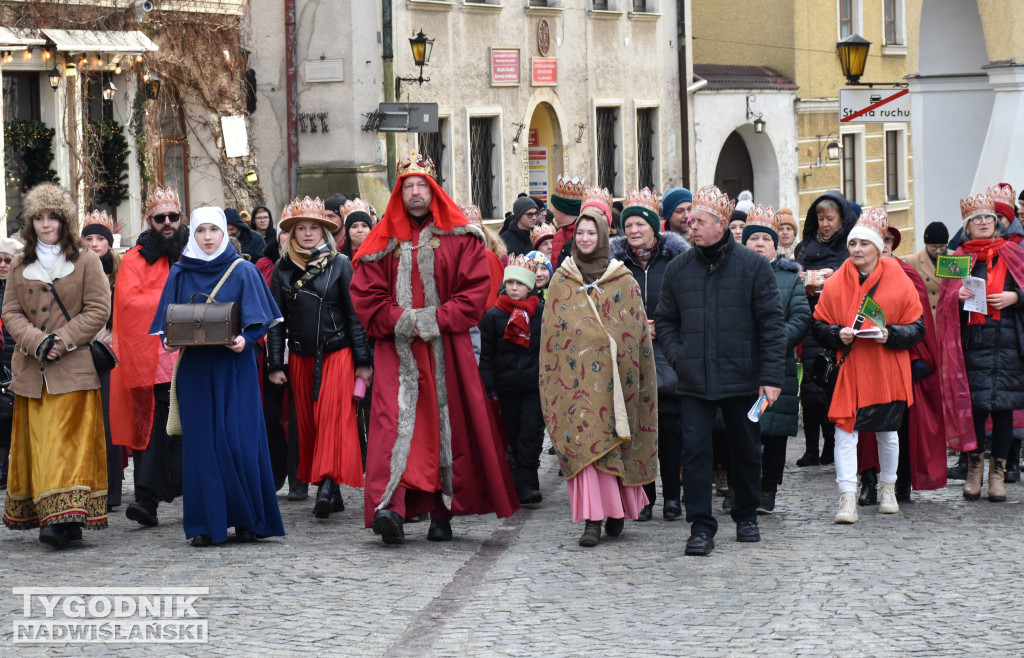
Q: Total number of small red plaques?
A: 2